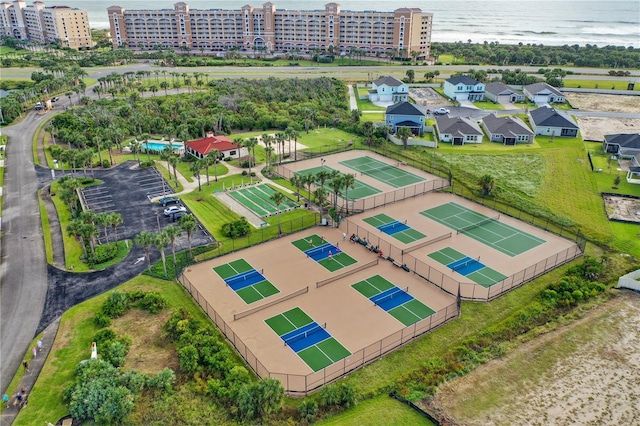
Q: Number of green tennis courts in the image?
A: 3